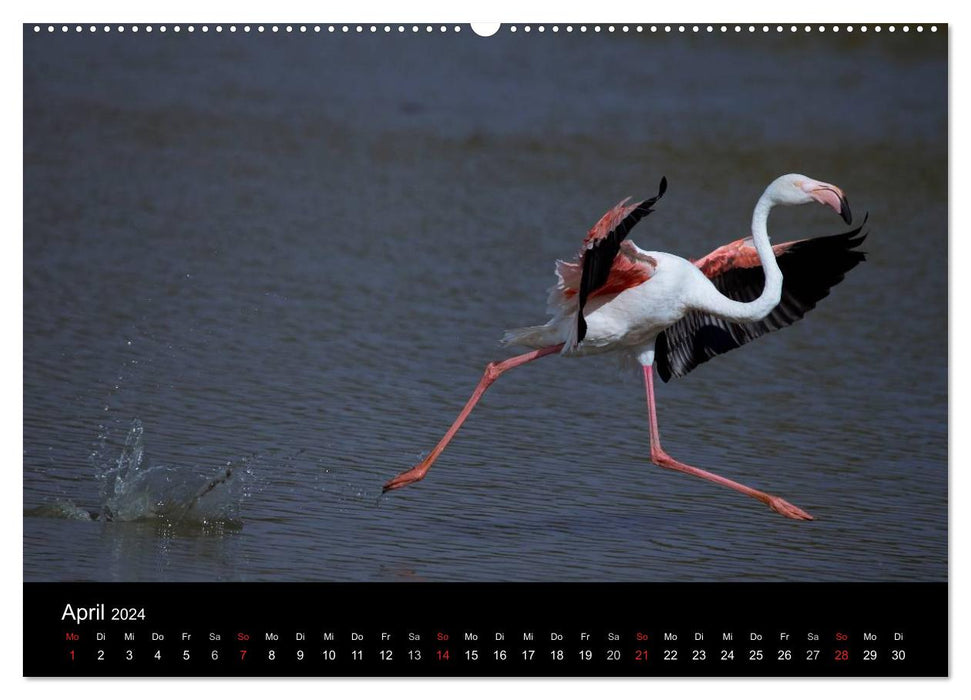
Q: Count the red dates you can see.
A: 5